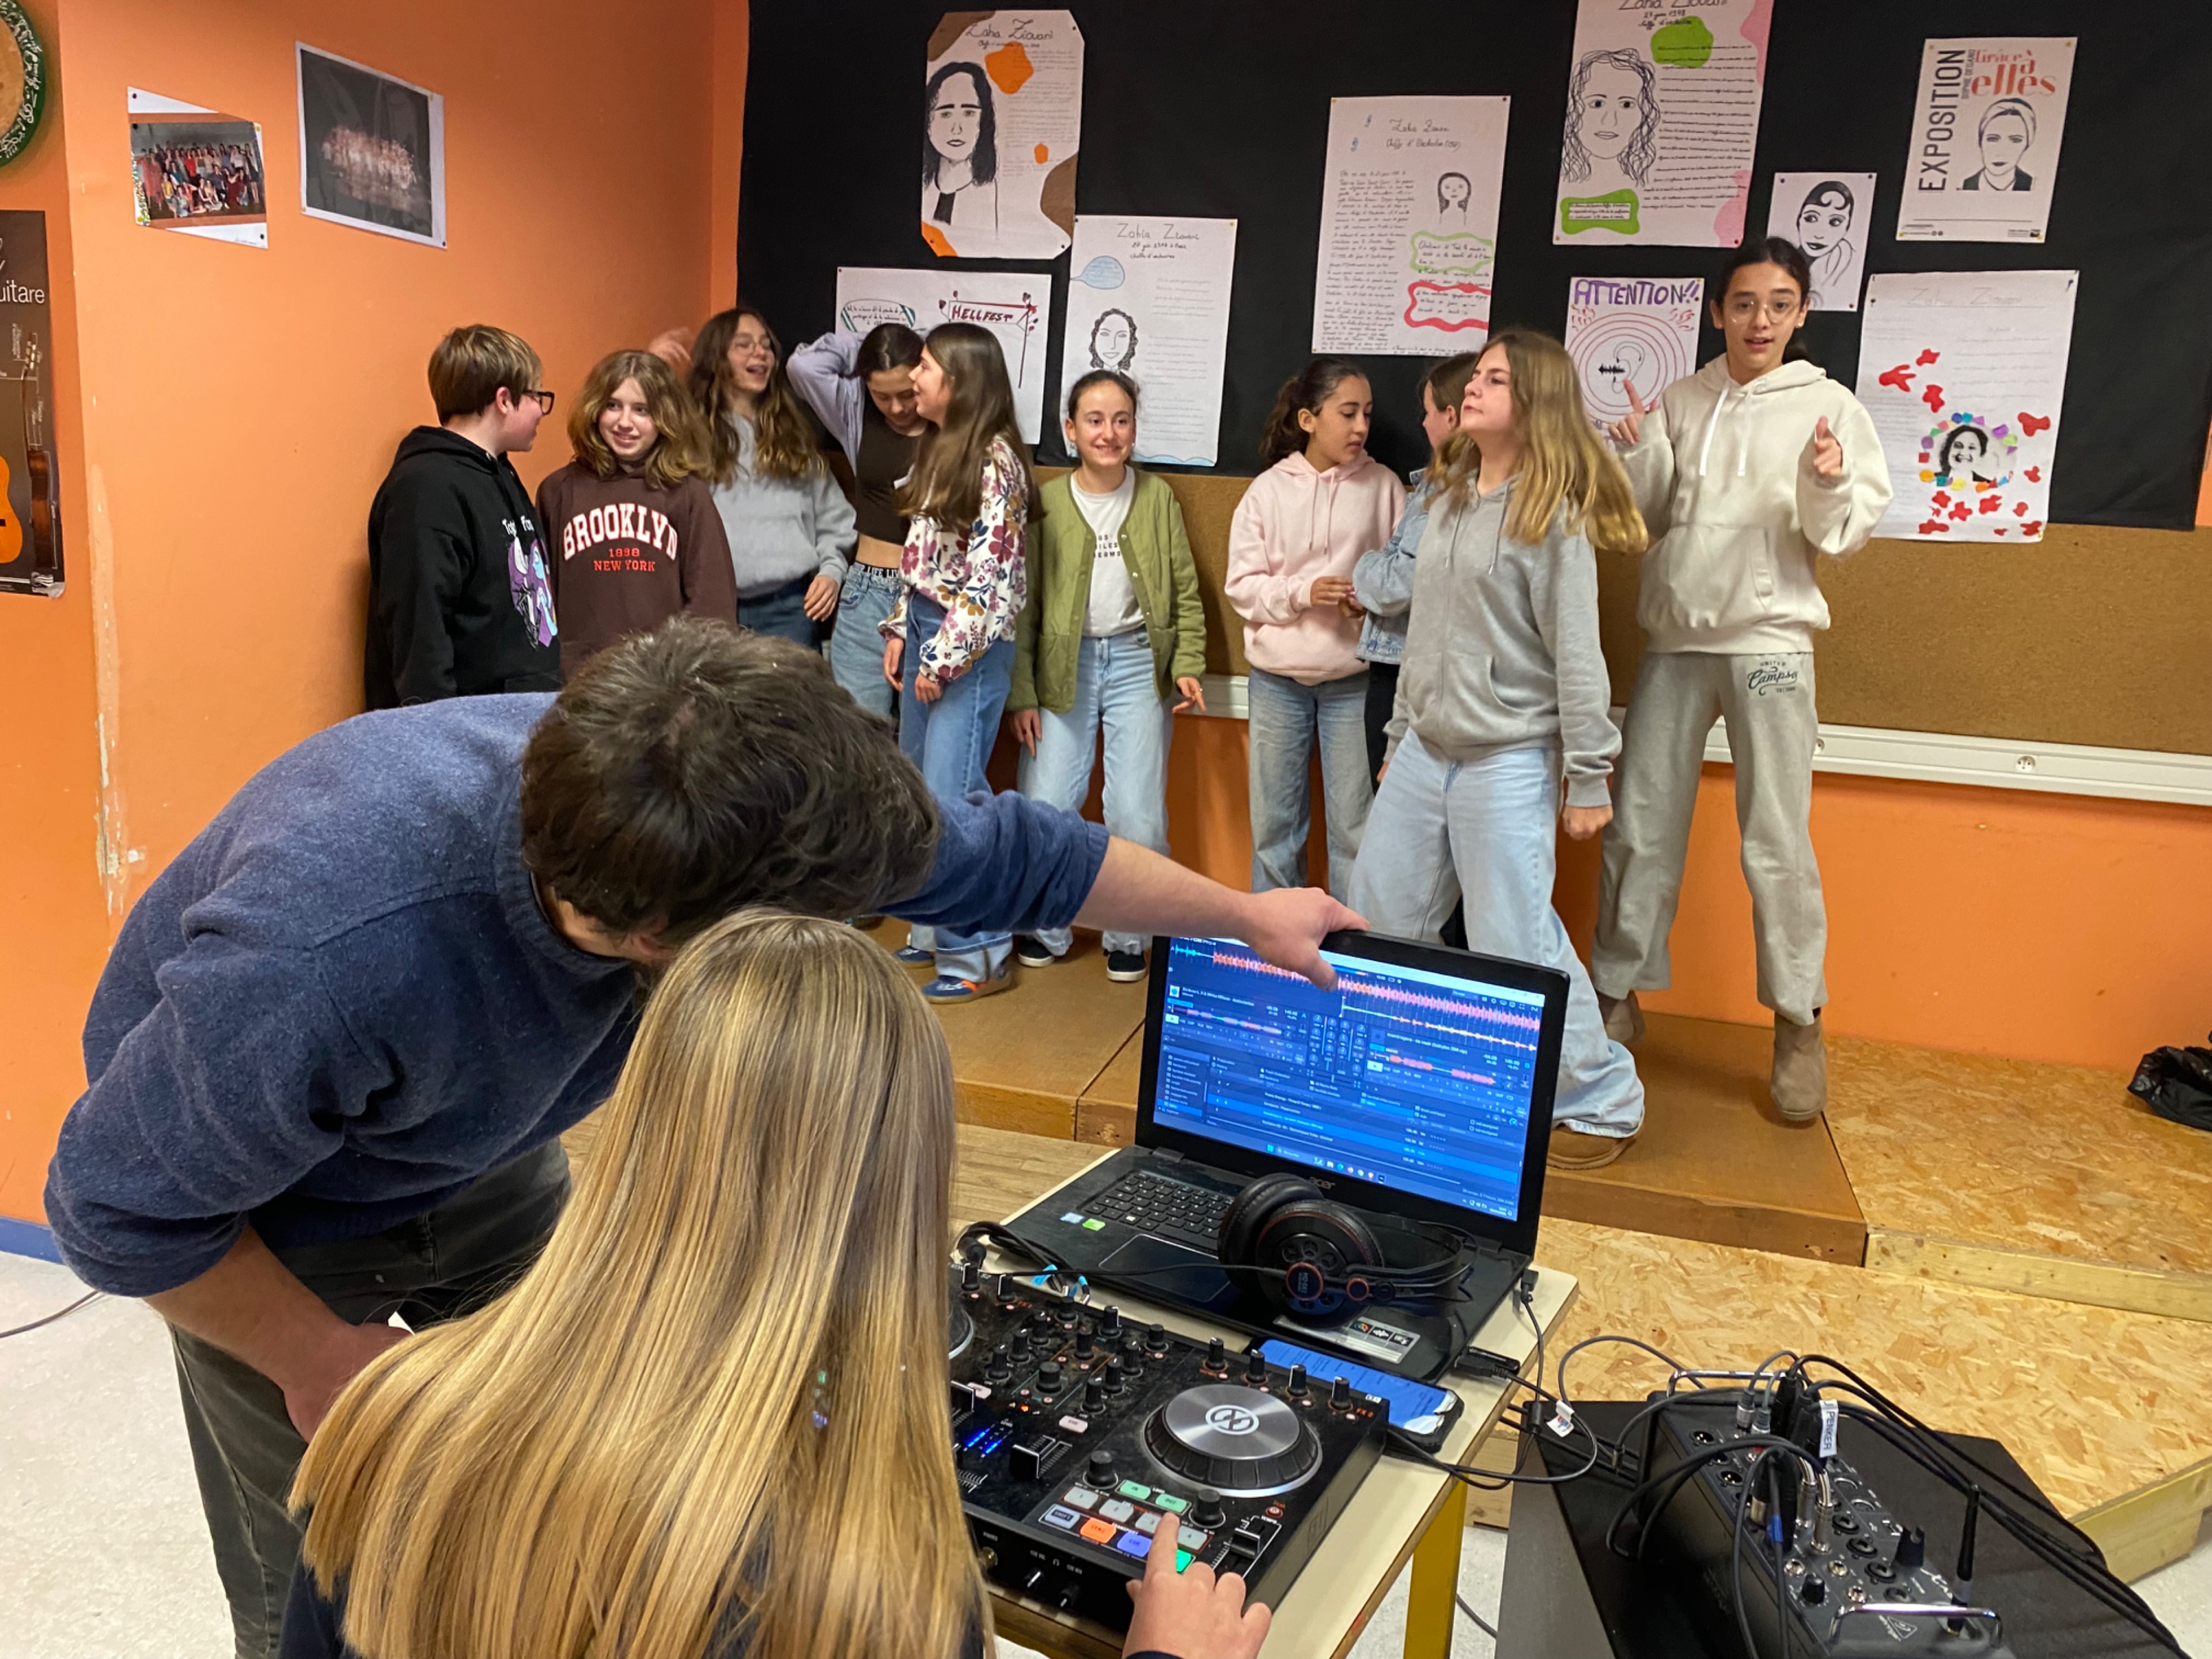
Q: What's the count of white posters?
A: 9